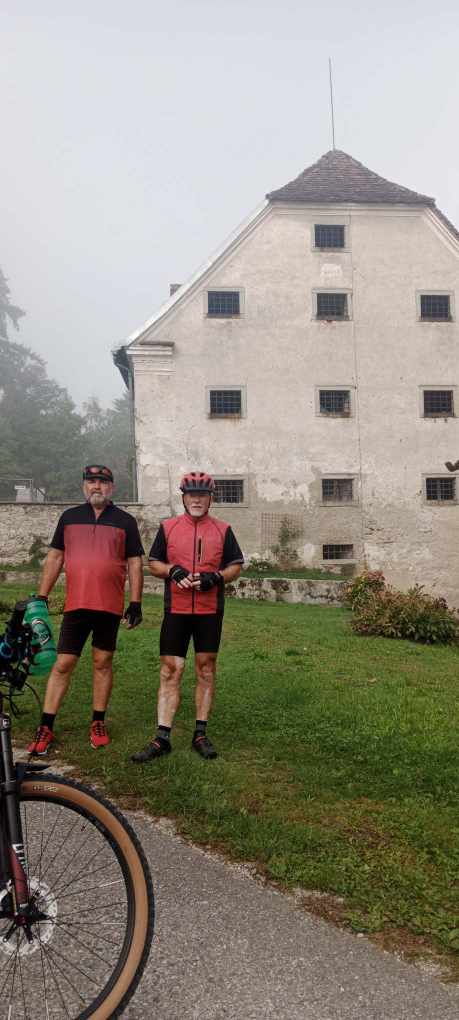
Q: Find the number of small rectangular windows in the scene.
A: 11